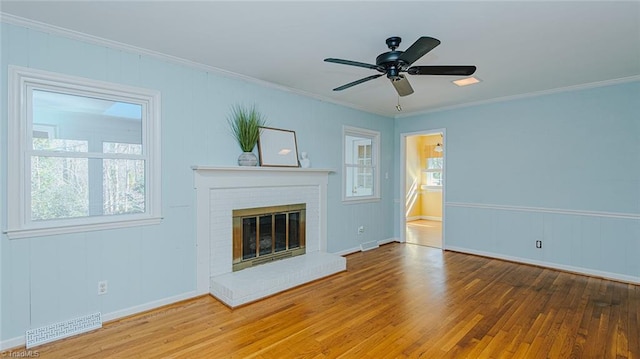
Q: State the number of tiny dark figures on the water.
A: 0